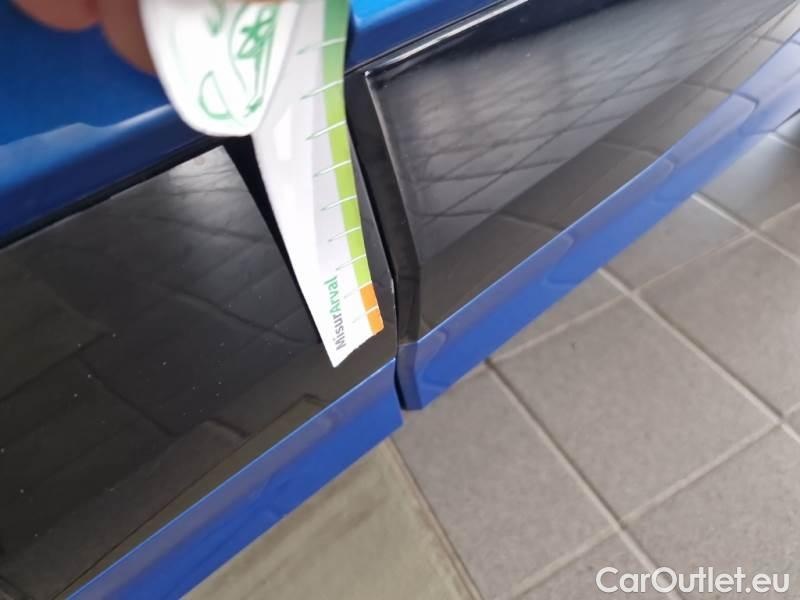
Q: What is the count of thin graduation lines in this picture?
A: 9